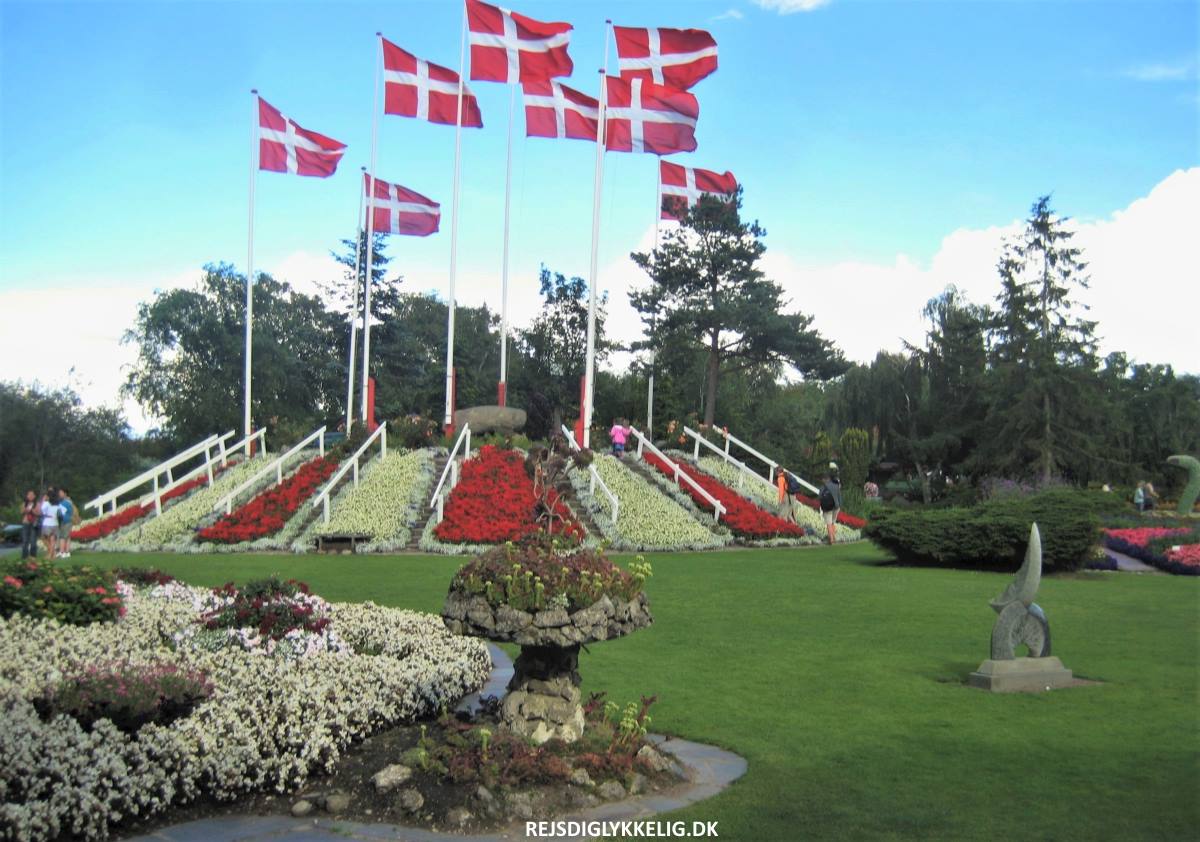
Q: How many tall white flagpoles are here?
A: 8